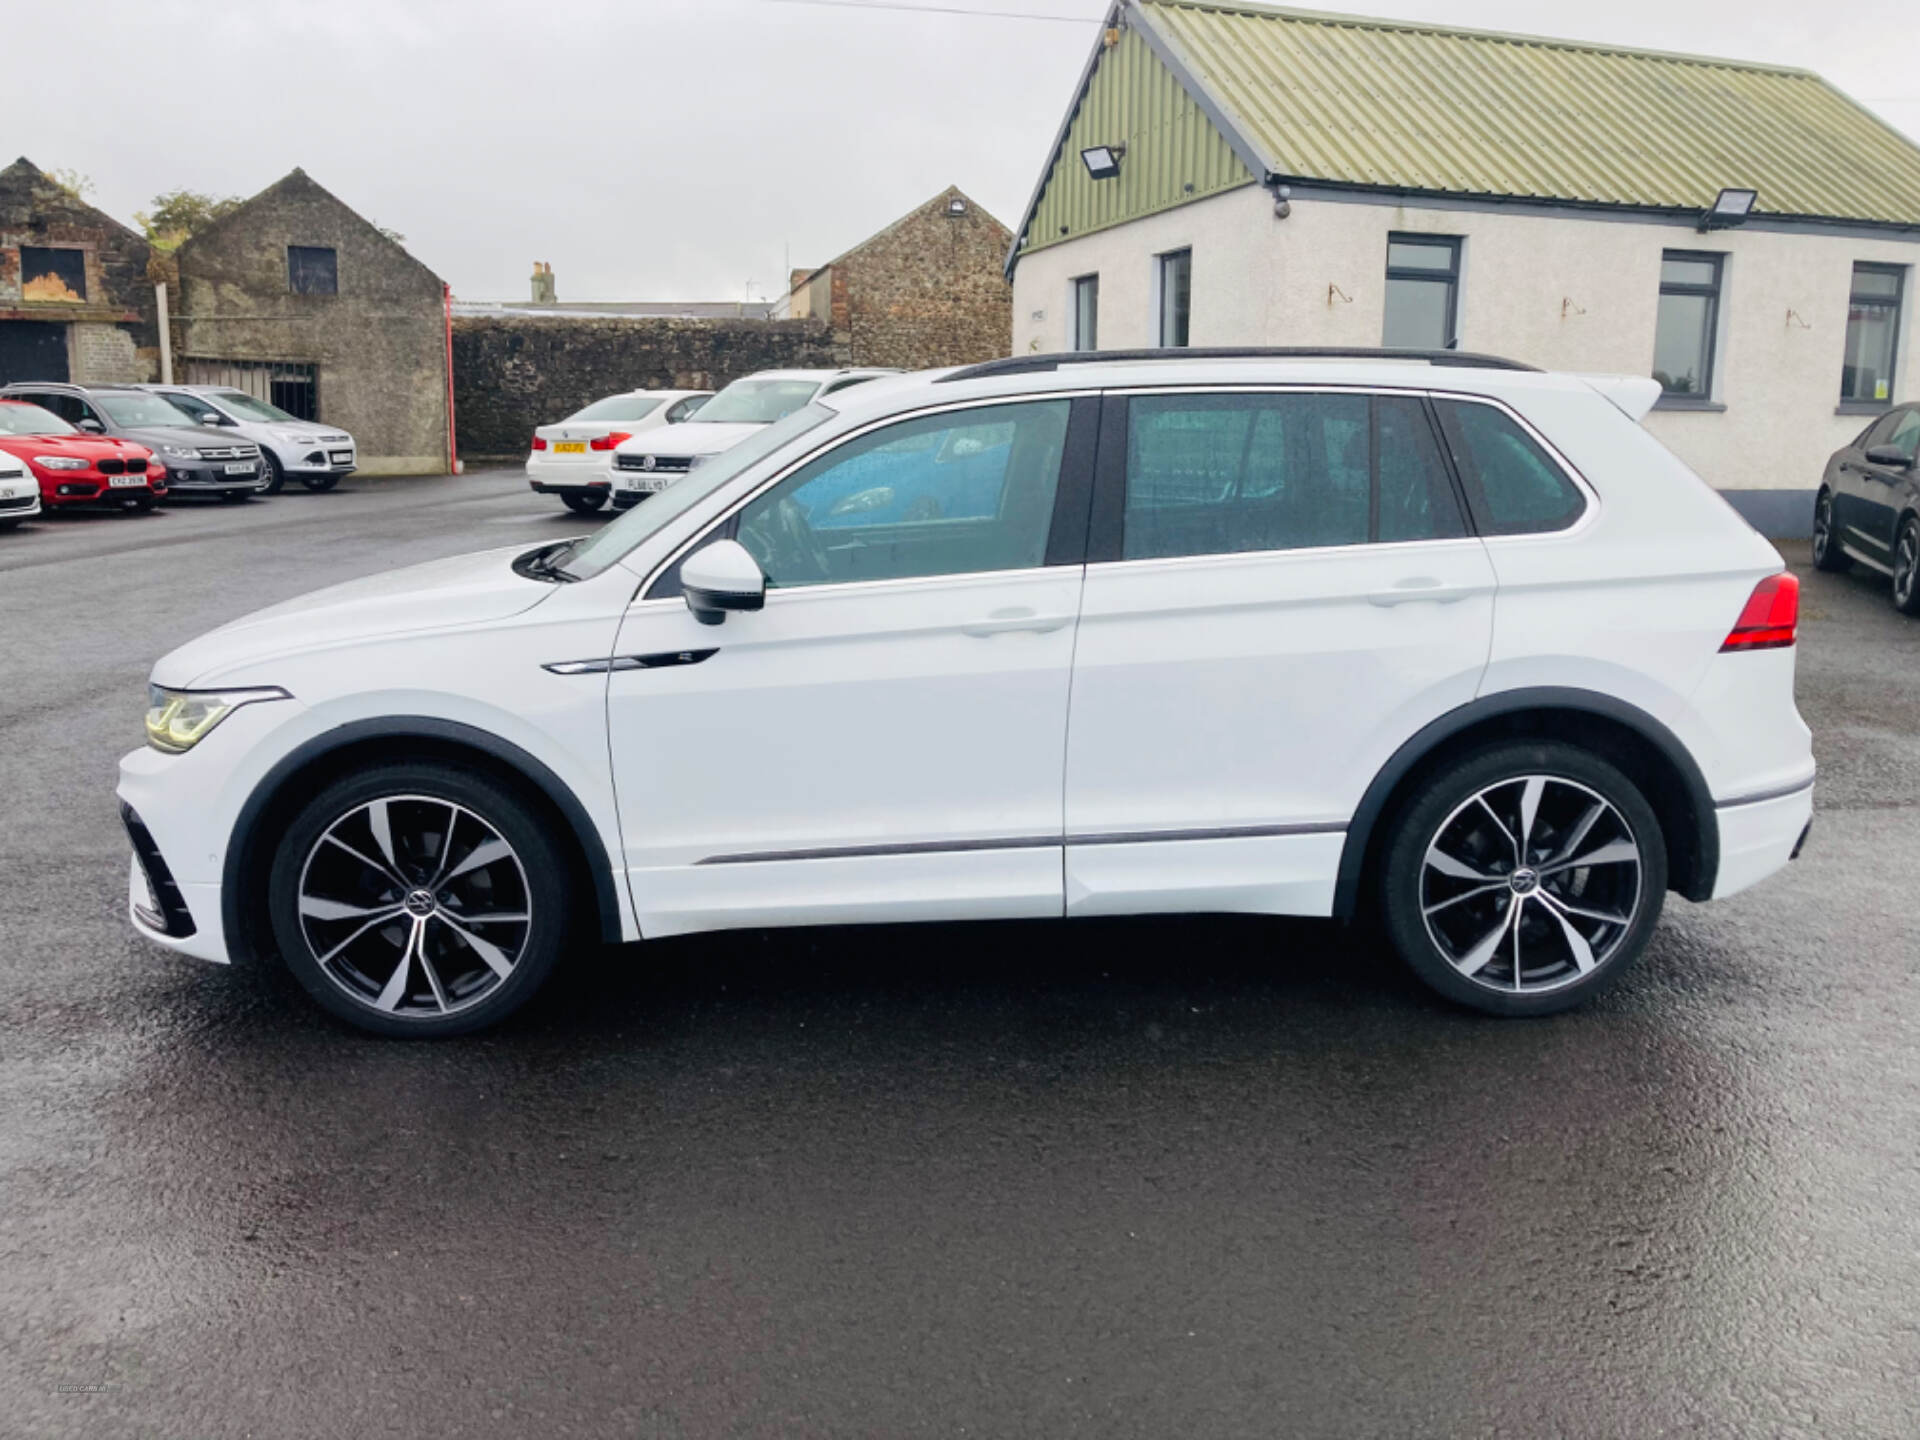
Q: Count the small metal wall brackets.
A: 3